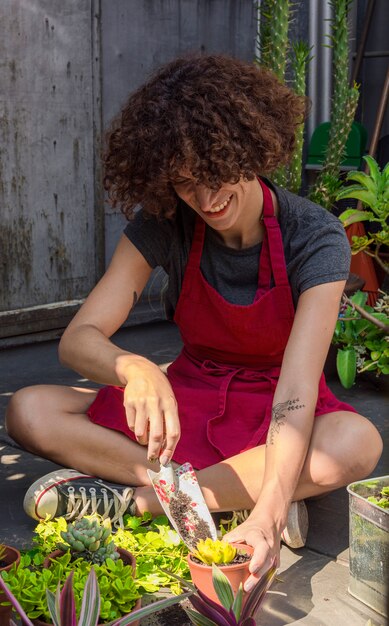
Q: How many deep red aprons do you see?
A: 1